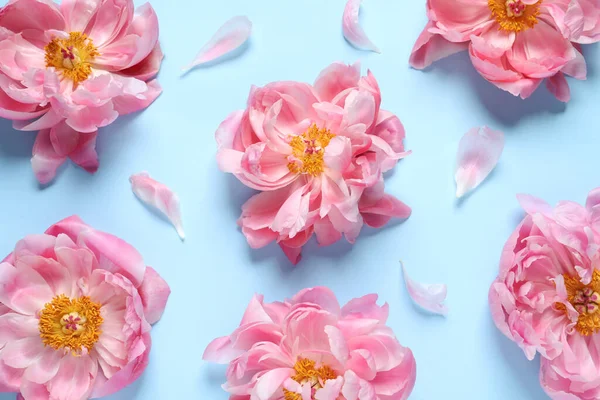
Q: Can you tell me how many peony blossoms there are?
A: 6